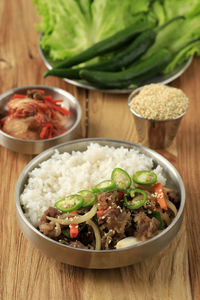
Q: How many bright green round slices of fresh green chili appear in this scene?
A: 6